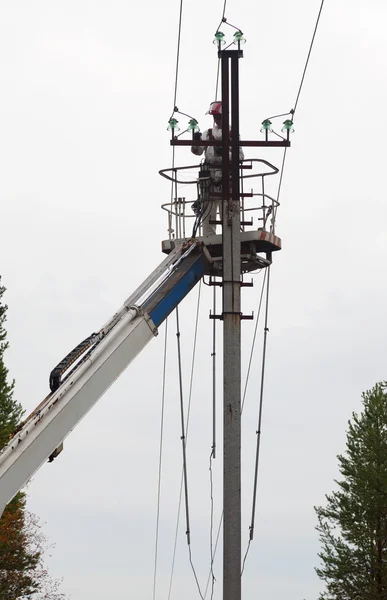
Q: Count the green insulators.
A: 6